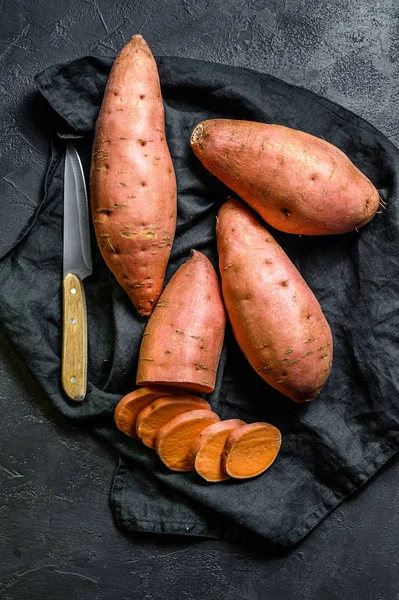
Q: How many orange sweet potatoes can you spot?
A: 4